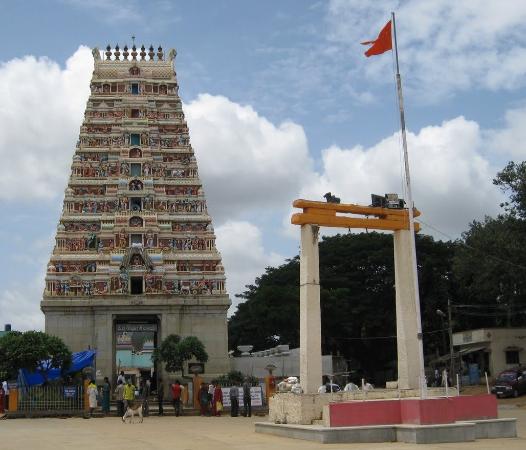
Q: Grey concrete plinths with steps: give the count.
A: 1